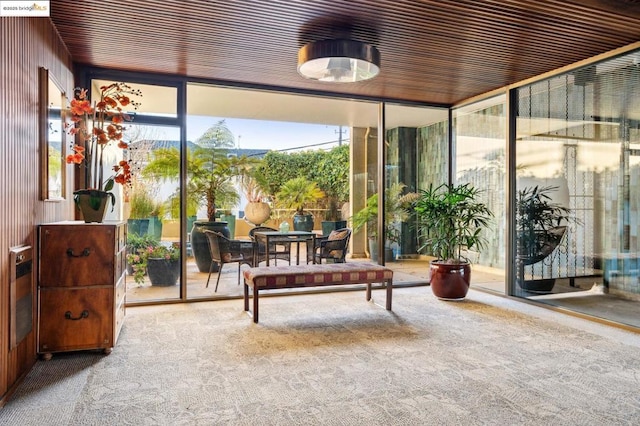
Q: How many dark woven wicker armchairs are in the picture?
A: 3